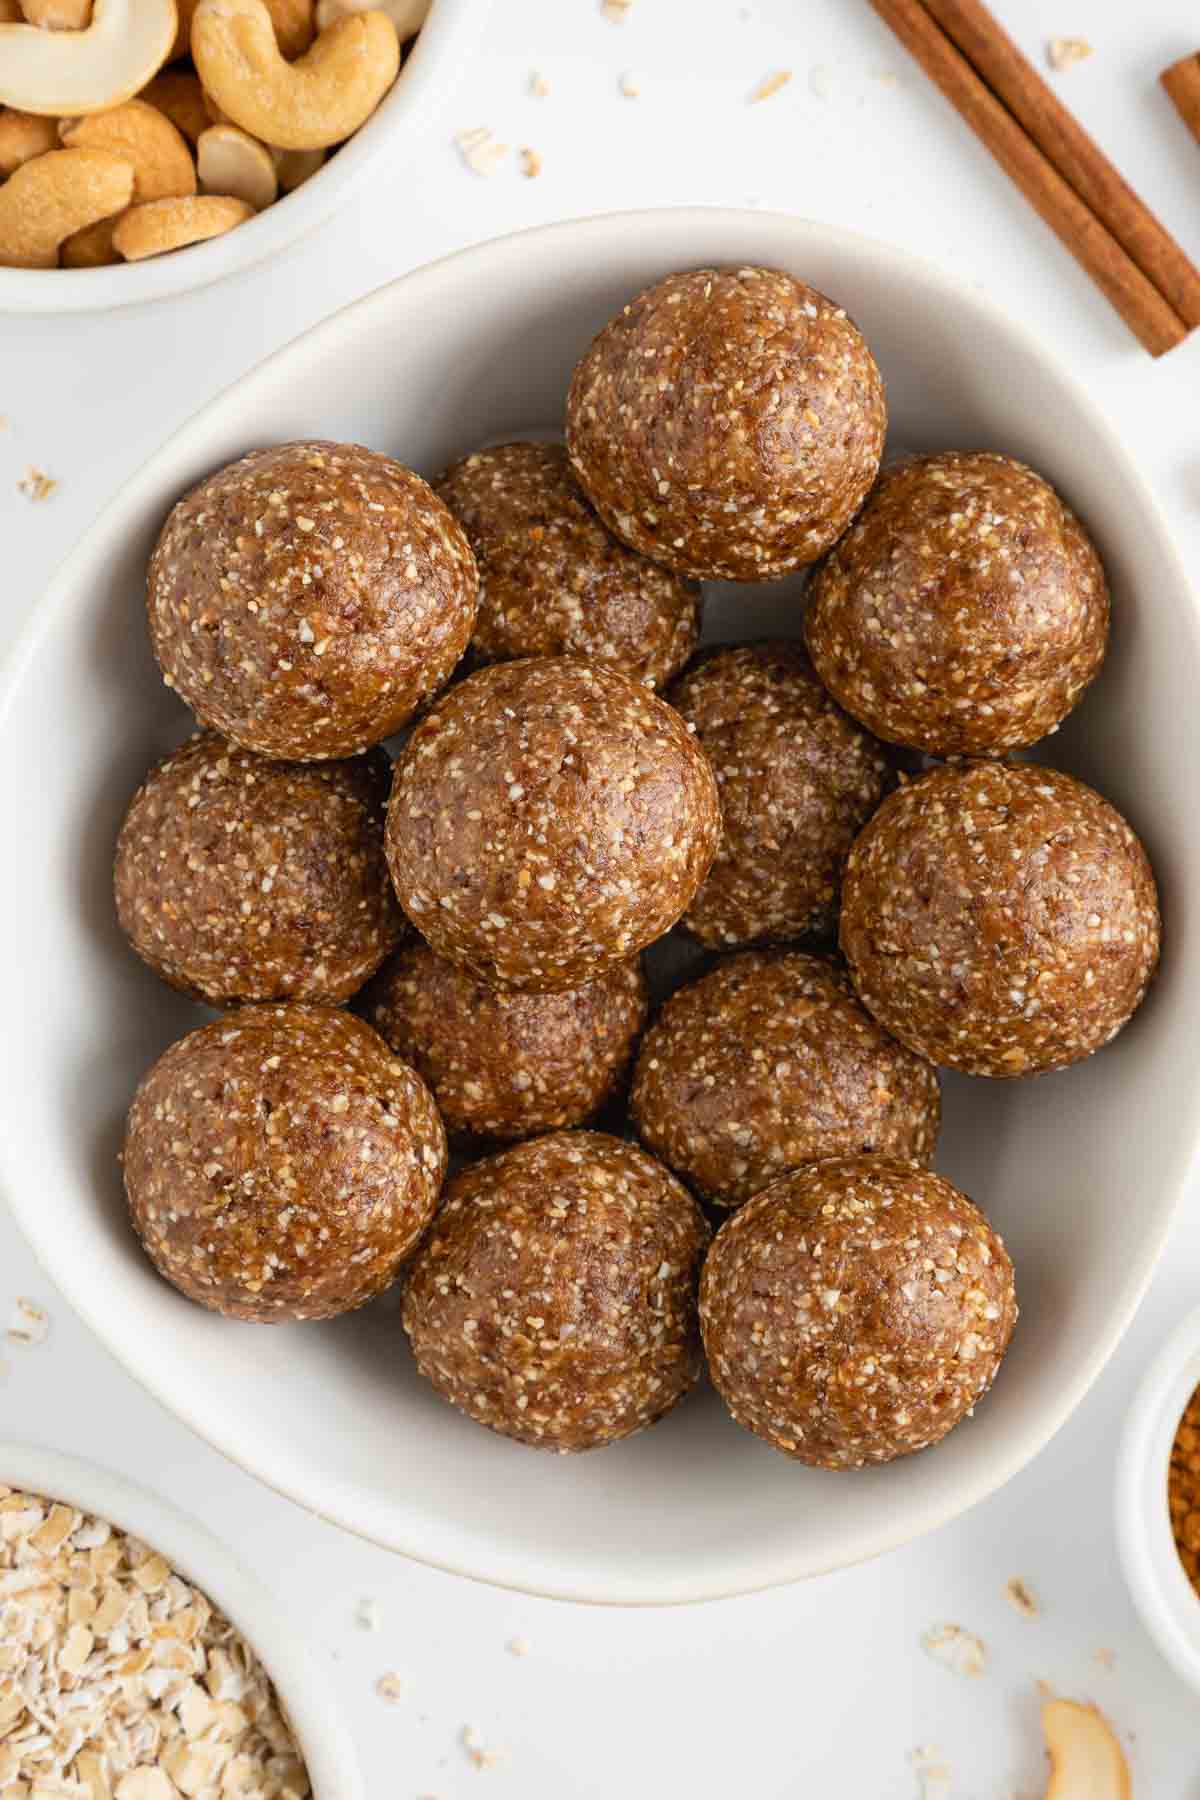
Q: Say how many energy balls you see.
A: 13